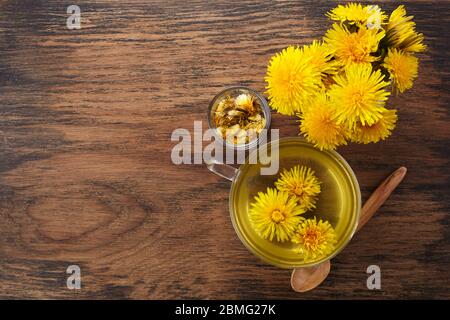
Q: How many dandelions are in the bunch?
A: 9